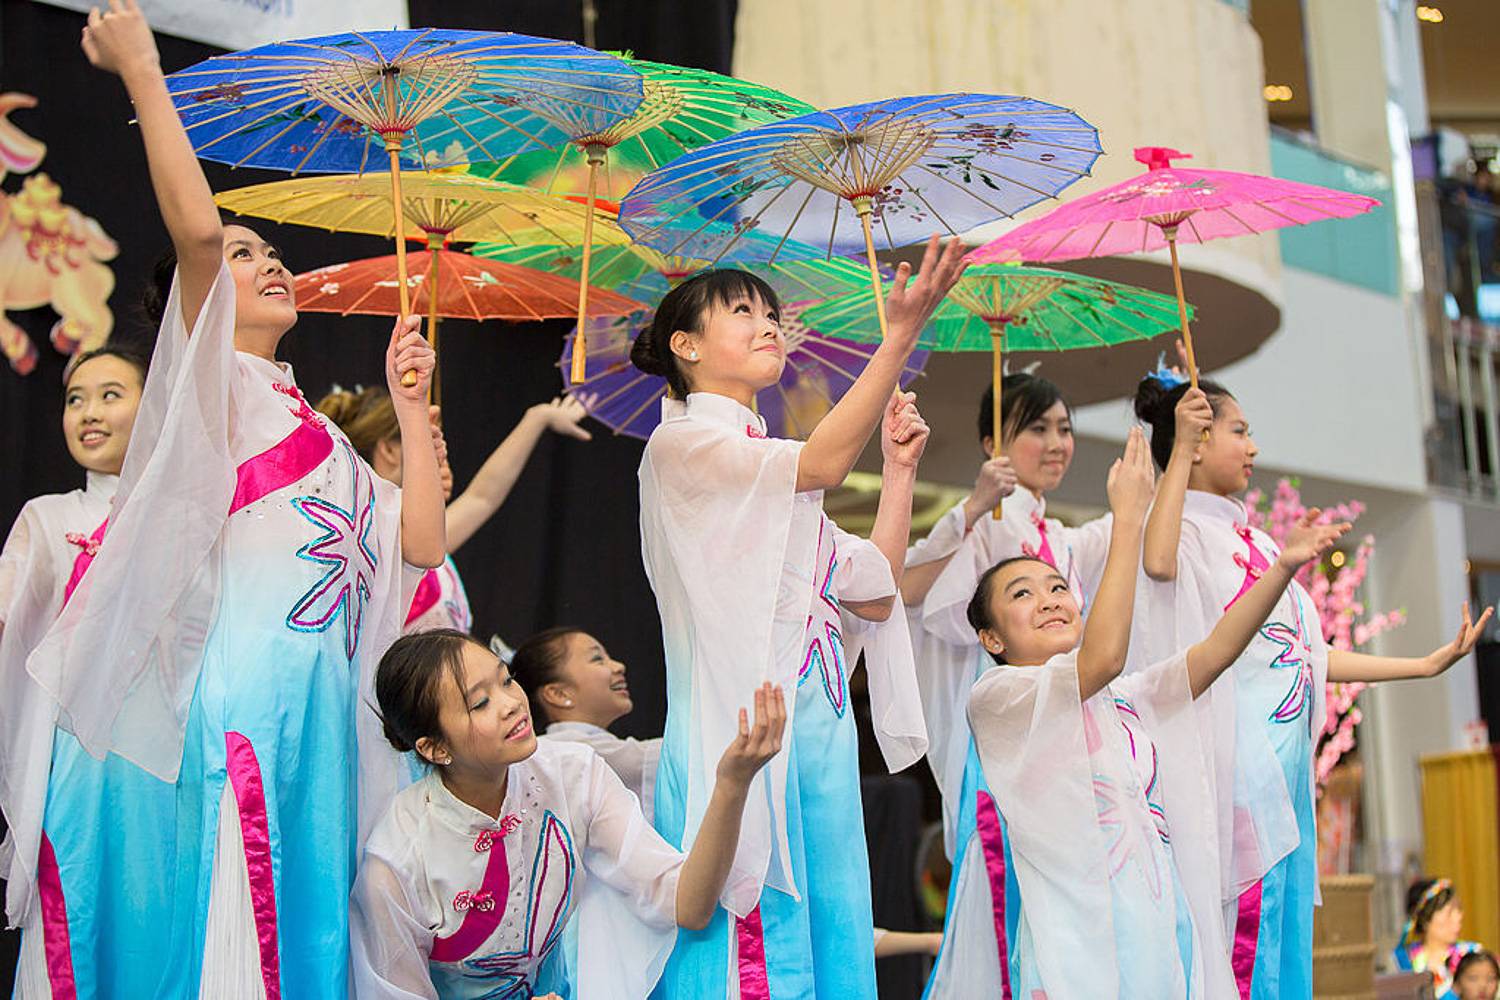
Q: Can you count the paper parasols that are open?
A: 9